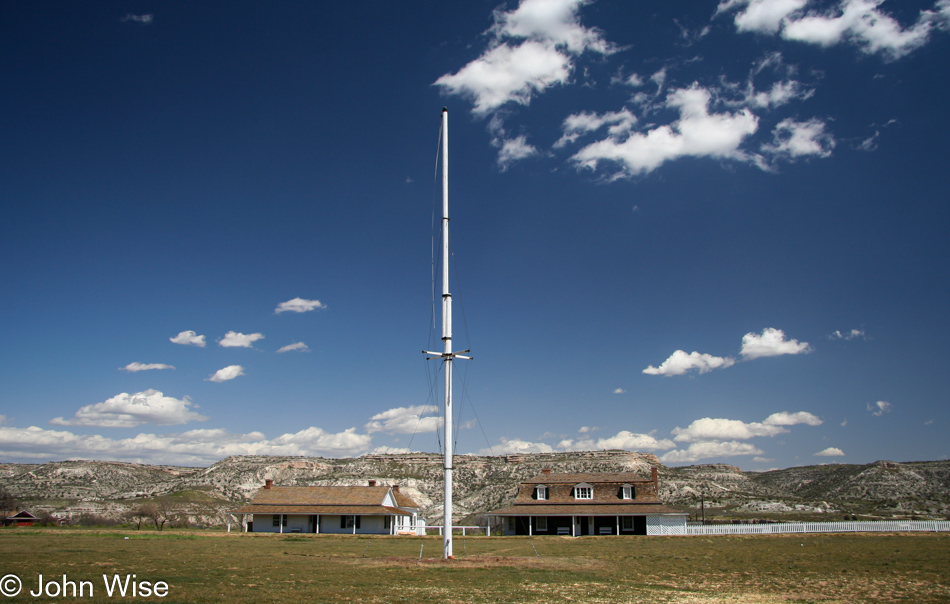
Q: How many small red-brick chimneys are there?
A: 5